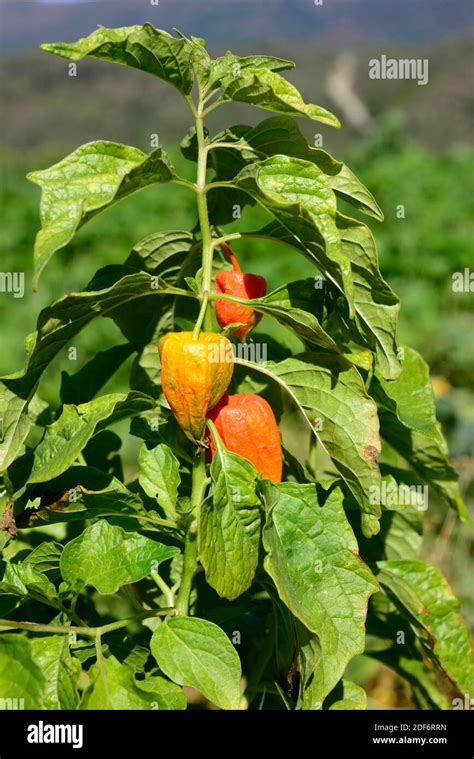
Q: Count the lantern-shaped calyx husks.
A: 3